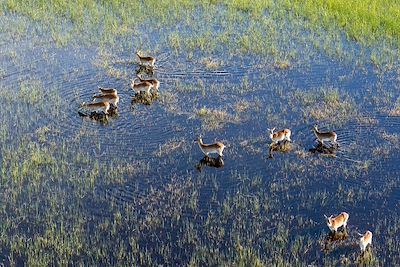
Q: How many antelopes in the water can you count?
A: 11